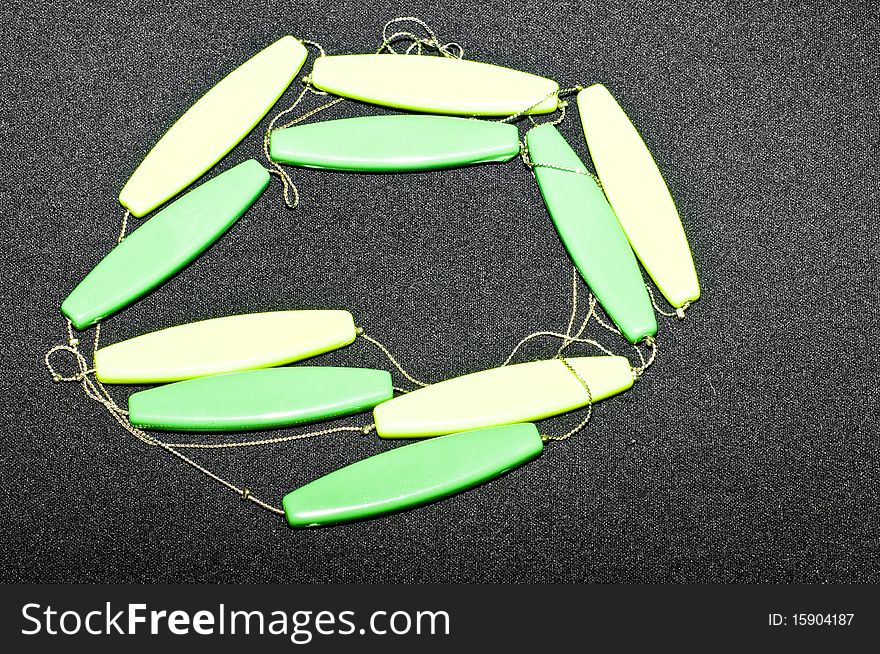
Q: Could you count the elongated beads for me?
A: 10